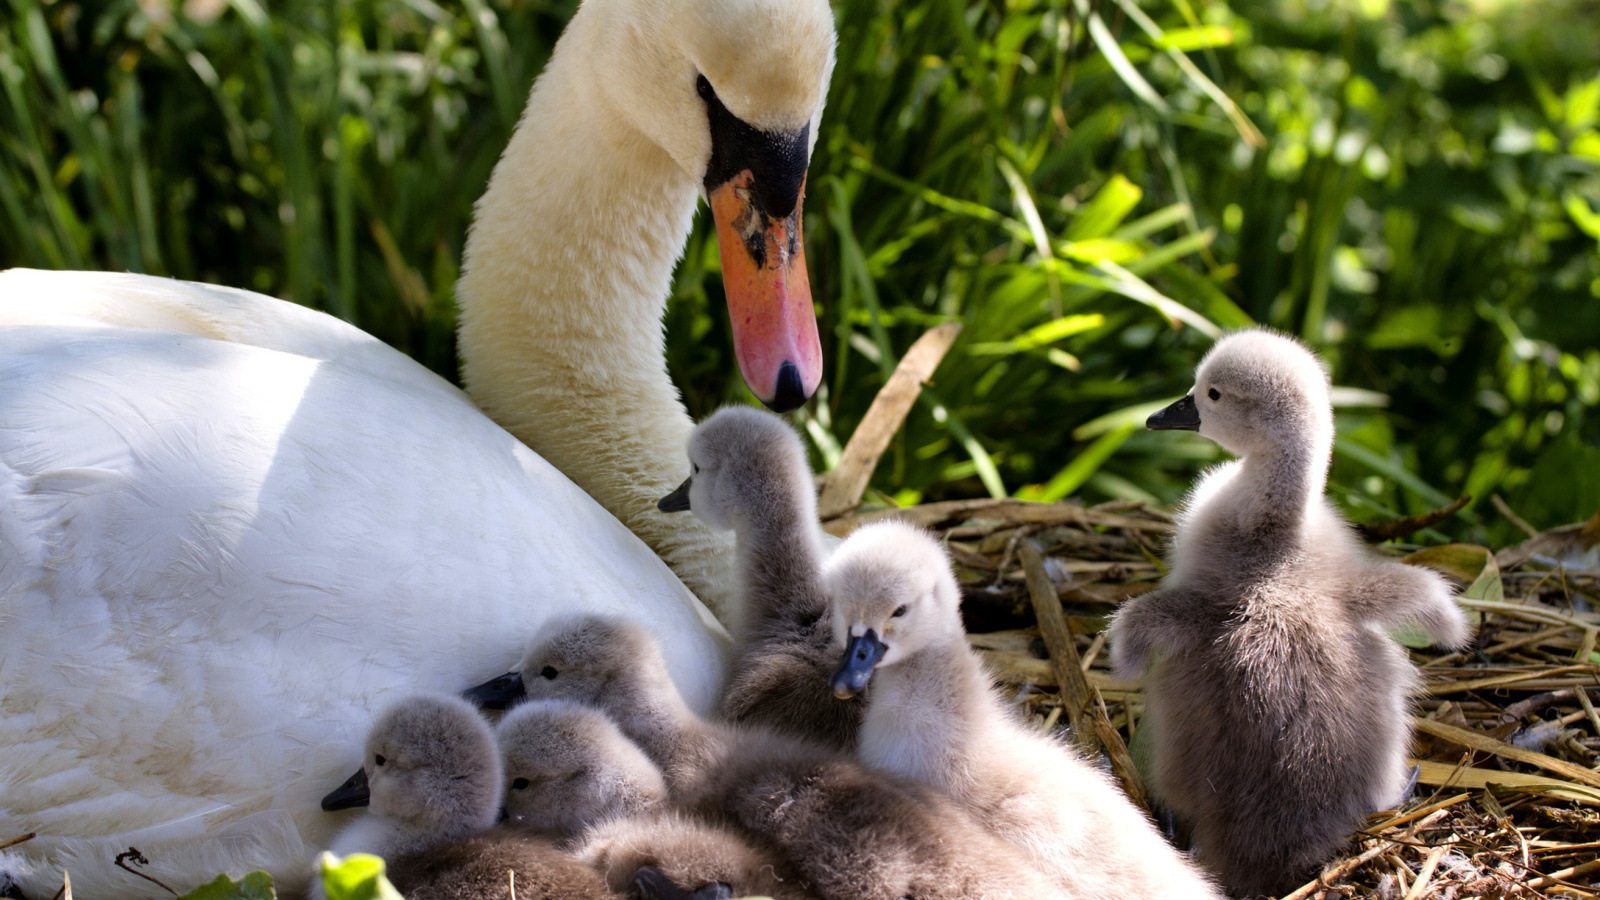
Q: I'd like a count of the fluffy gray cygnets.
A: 6